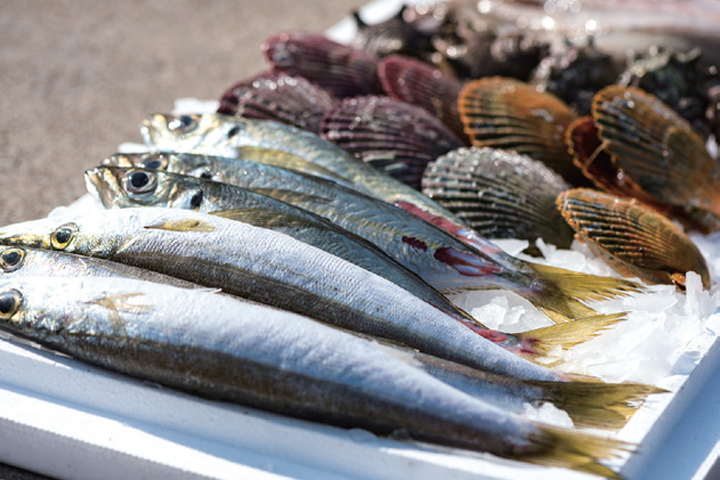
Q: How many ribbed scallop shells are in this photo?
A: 8